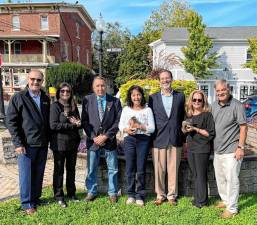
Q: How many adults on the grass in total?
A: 7